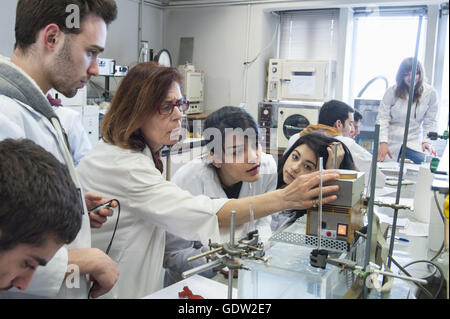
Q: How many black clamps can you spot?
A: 1